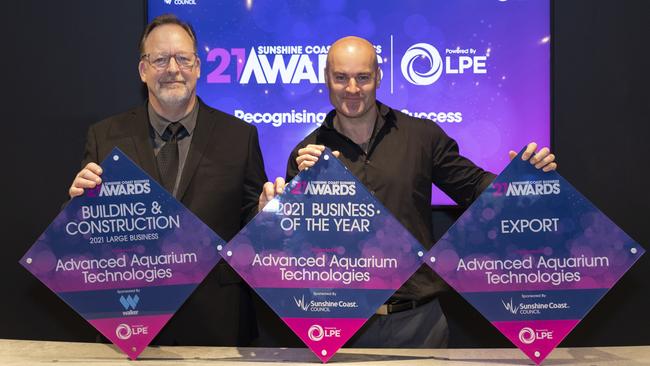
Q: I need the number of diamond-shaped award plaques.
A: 3